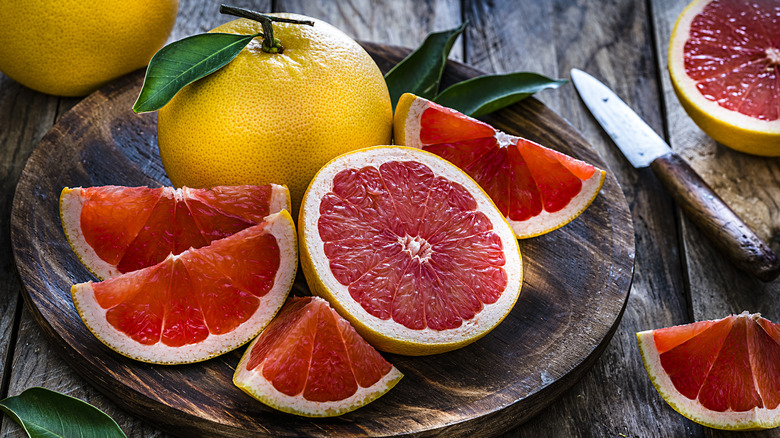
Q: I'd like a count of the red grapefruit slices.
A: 5